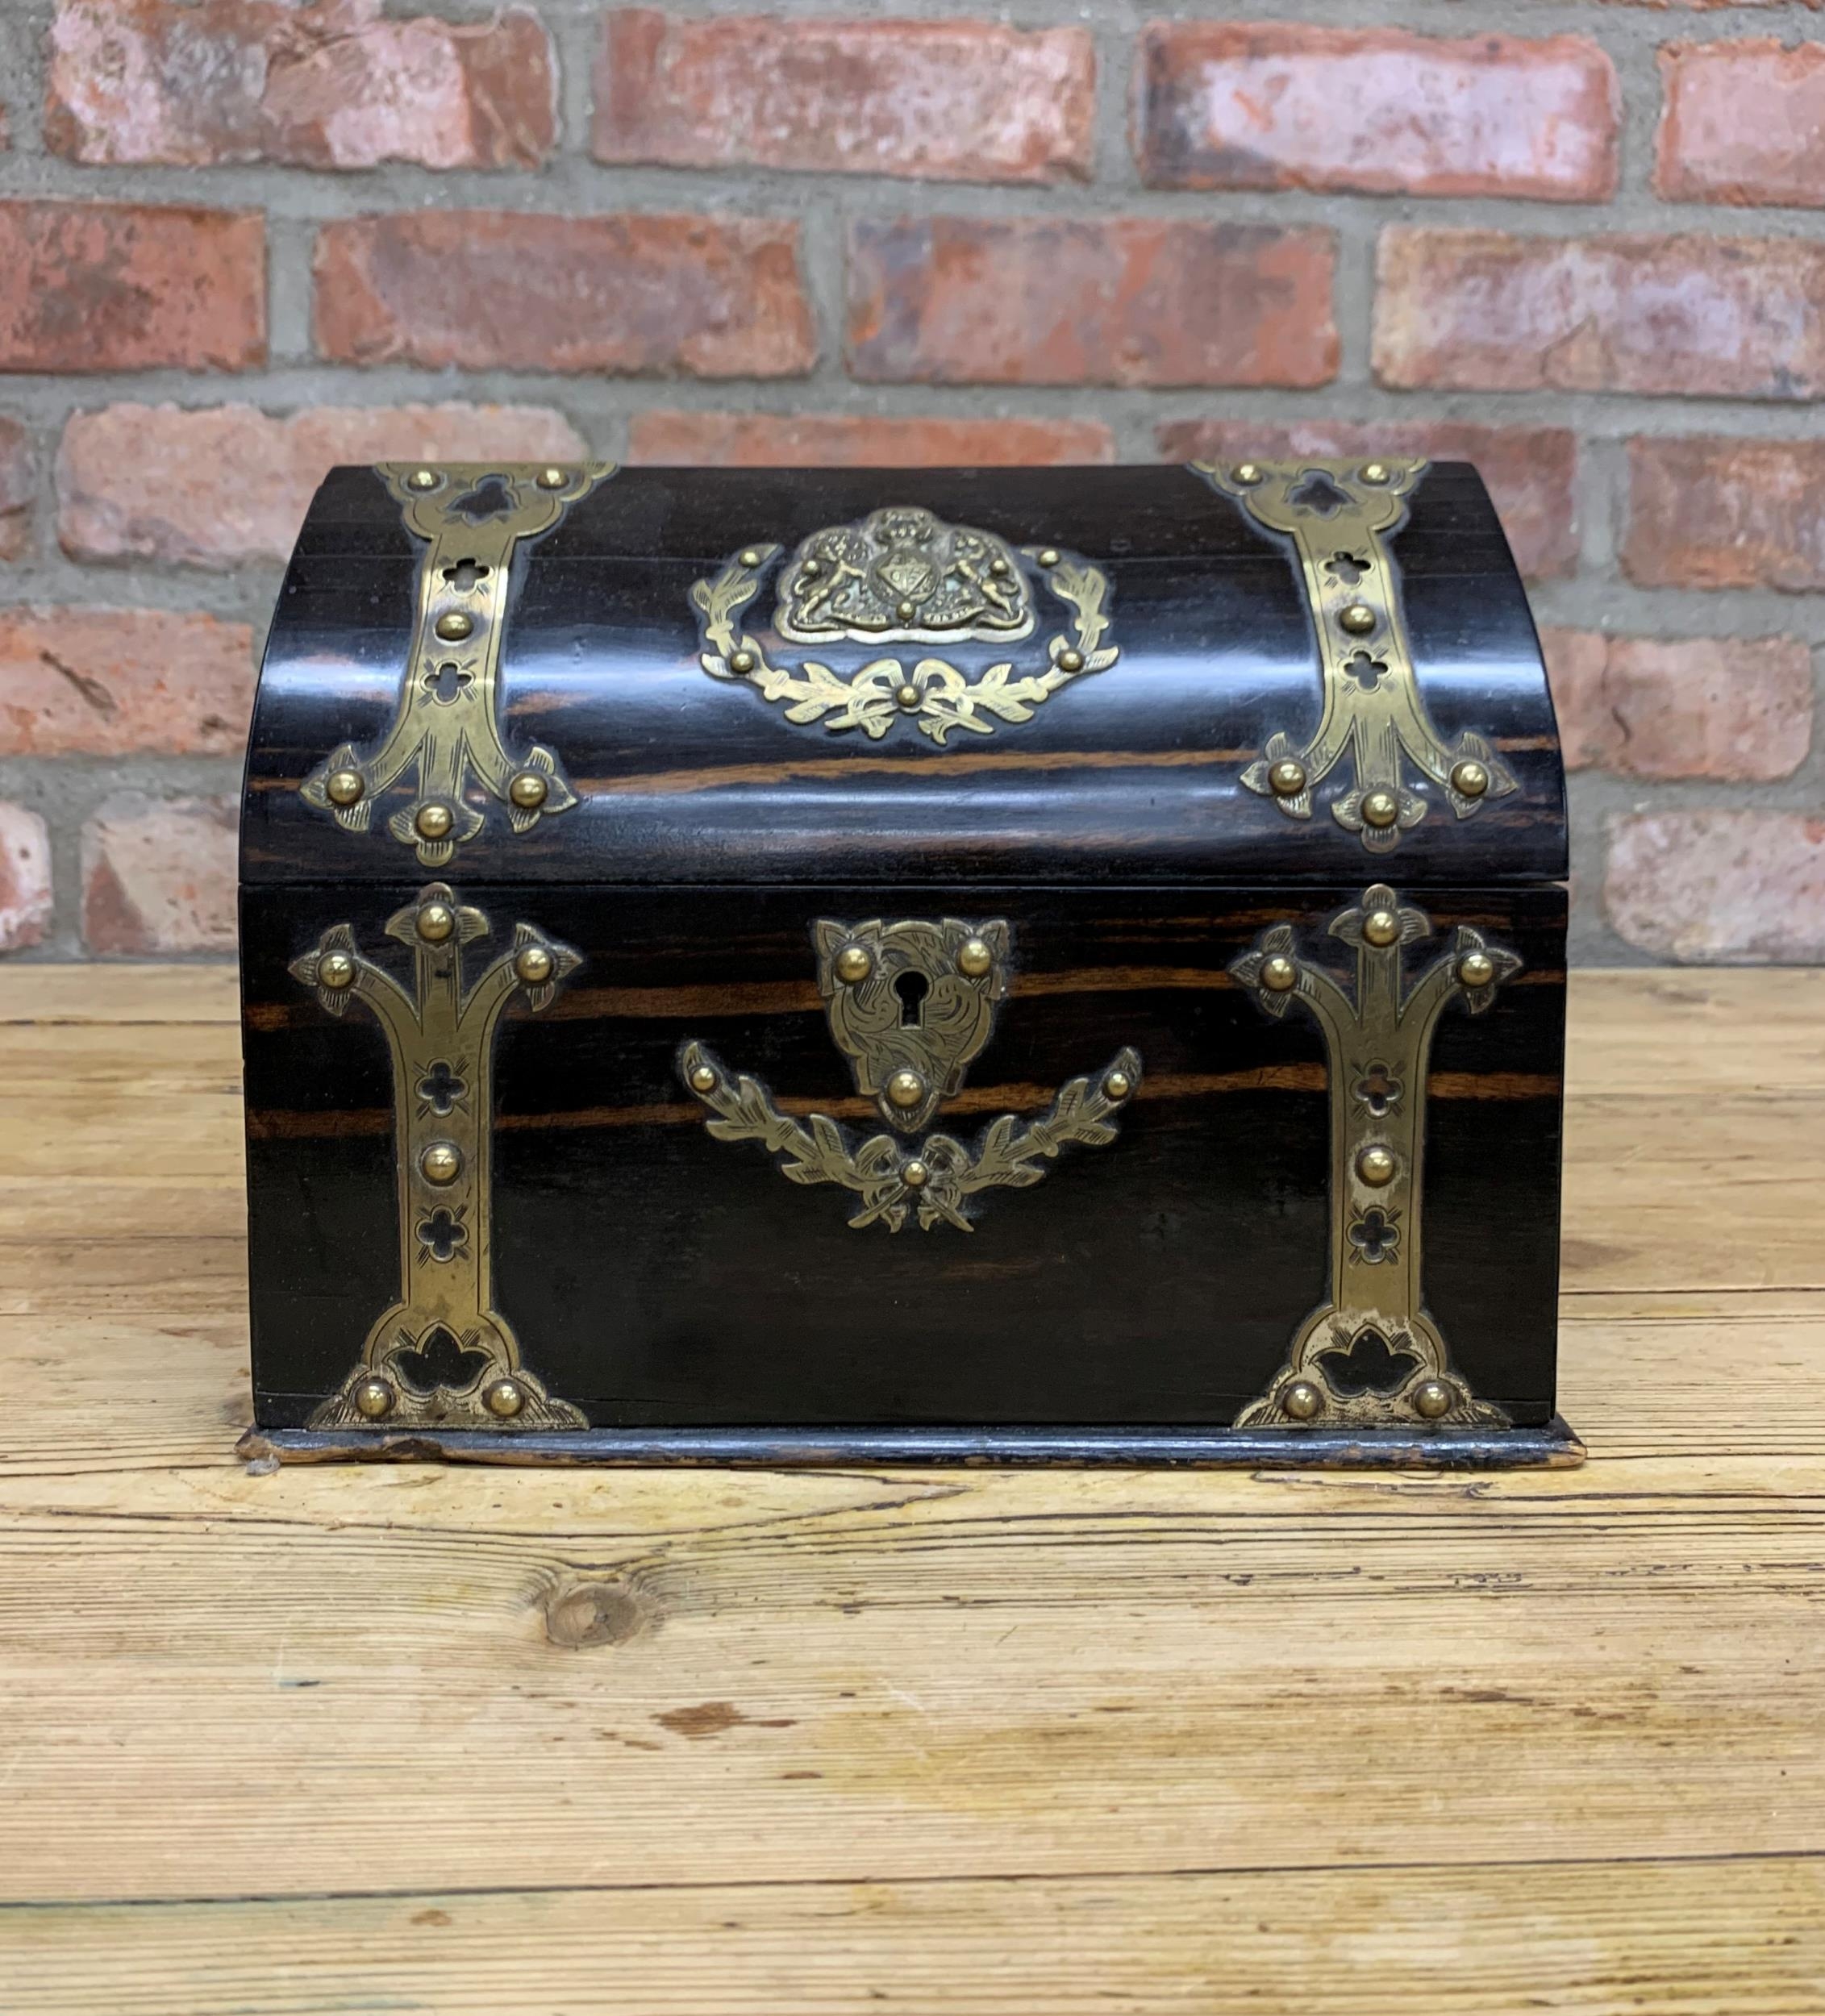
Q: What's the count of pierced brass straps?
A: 4